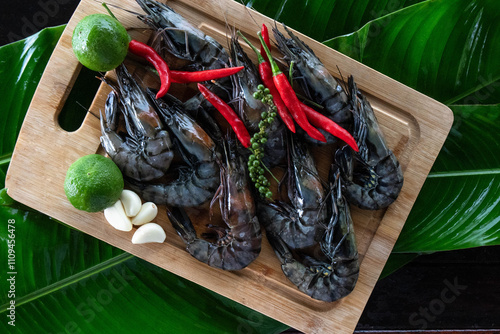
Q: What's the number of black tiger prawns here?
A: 9